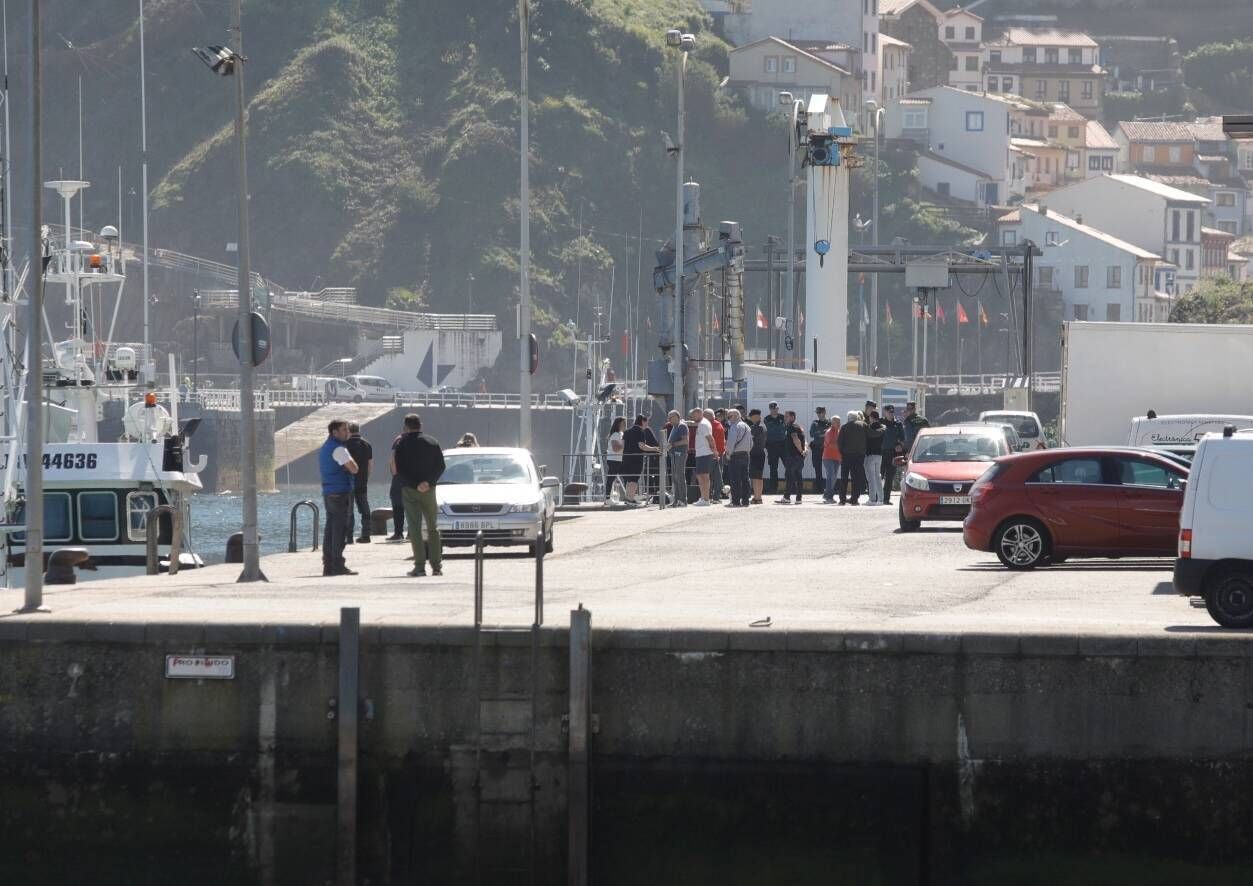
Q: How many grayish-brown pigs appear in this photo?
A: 0